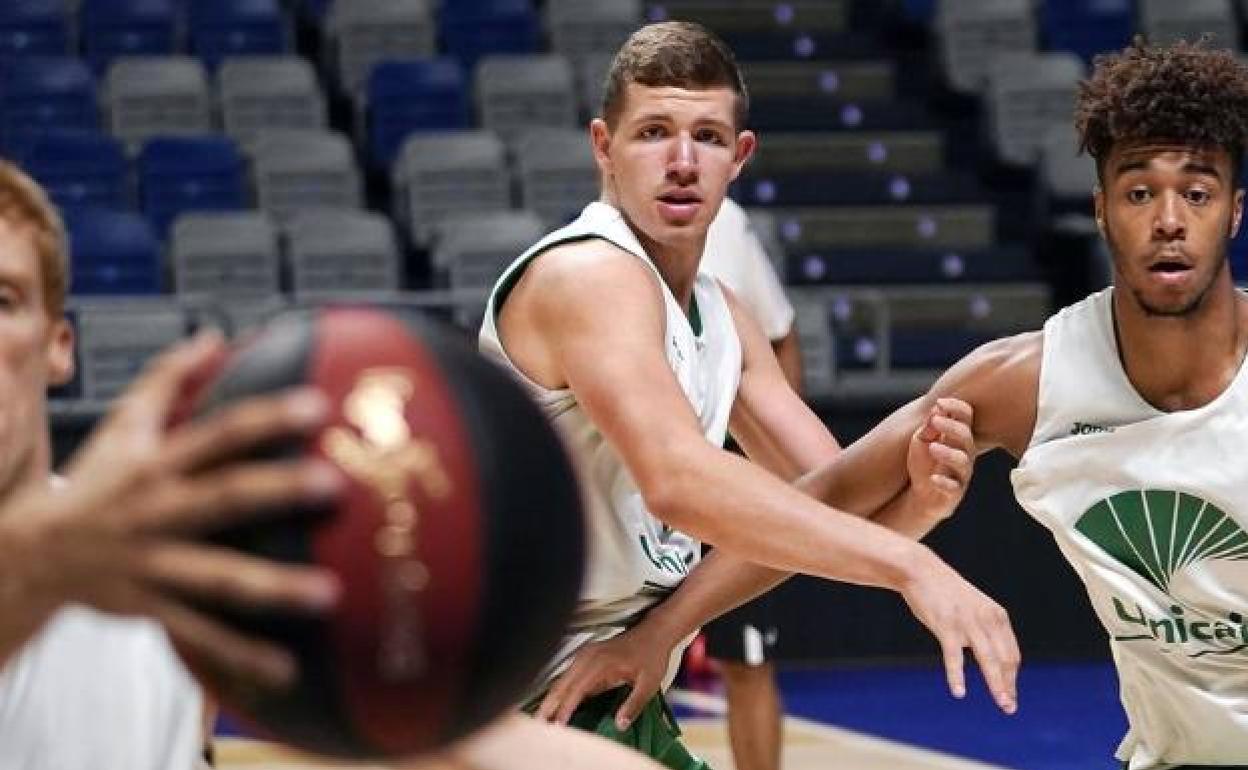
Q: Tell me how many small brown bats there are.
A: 0